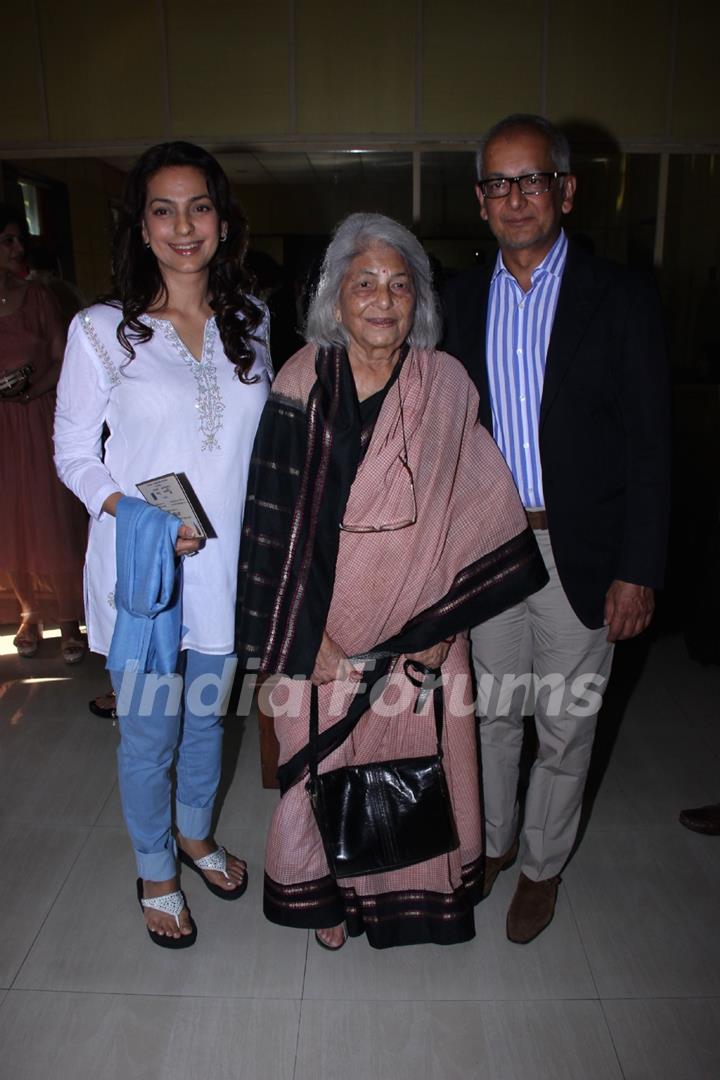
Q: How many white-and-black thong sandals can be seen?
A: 2